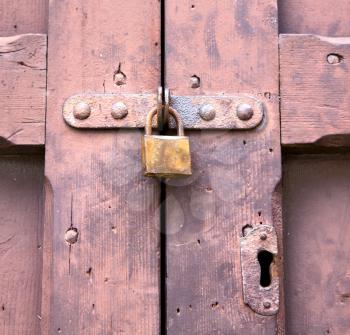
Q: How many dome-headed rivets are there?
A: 4